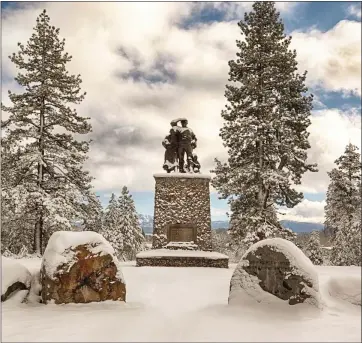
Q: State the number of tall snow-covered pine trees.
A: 2